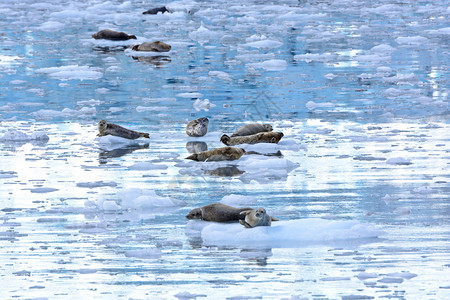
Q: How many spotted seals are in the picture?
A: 10